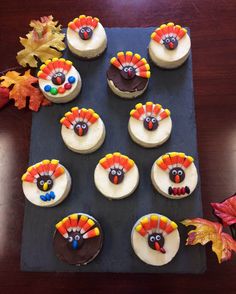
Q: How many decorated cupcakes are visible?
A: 11